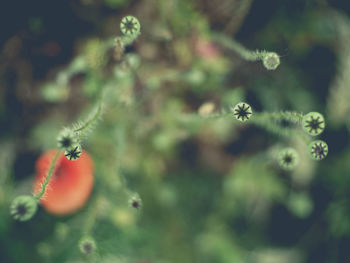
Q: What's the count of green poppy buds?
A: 11